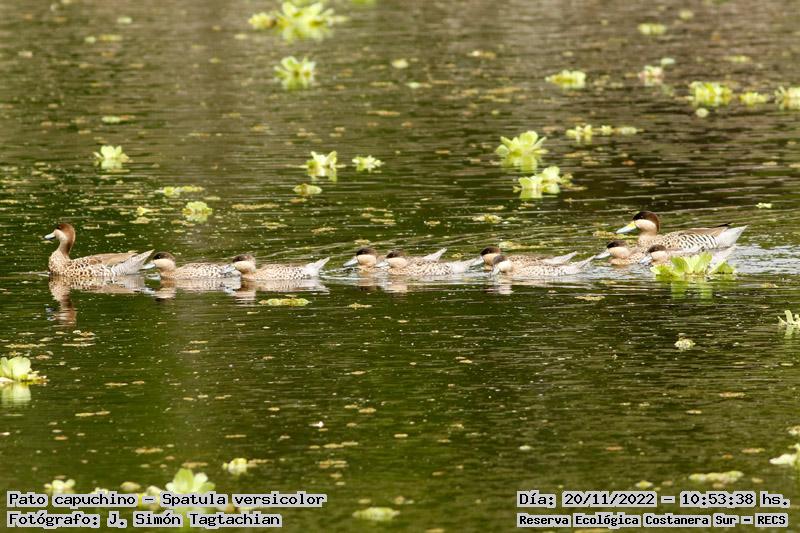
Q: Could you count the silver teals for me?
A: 10